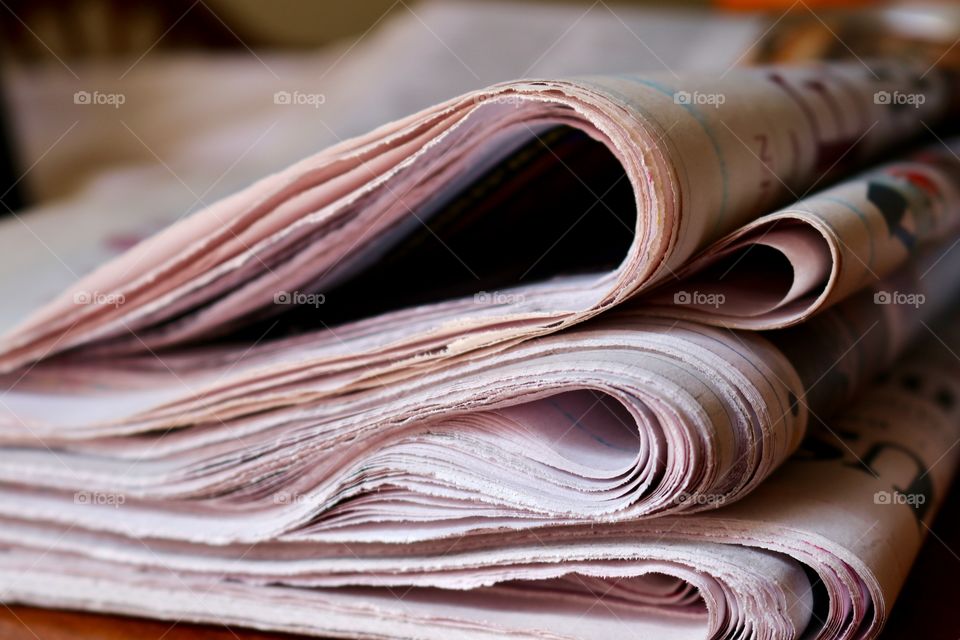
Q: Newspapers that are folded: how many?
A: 4